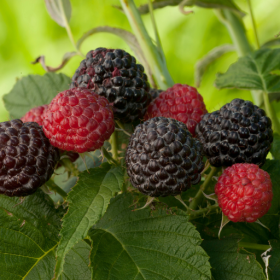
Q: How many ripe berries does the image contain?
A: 4